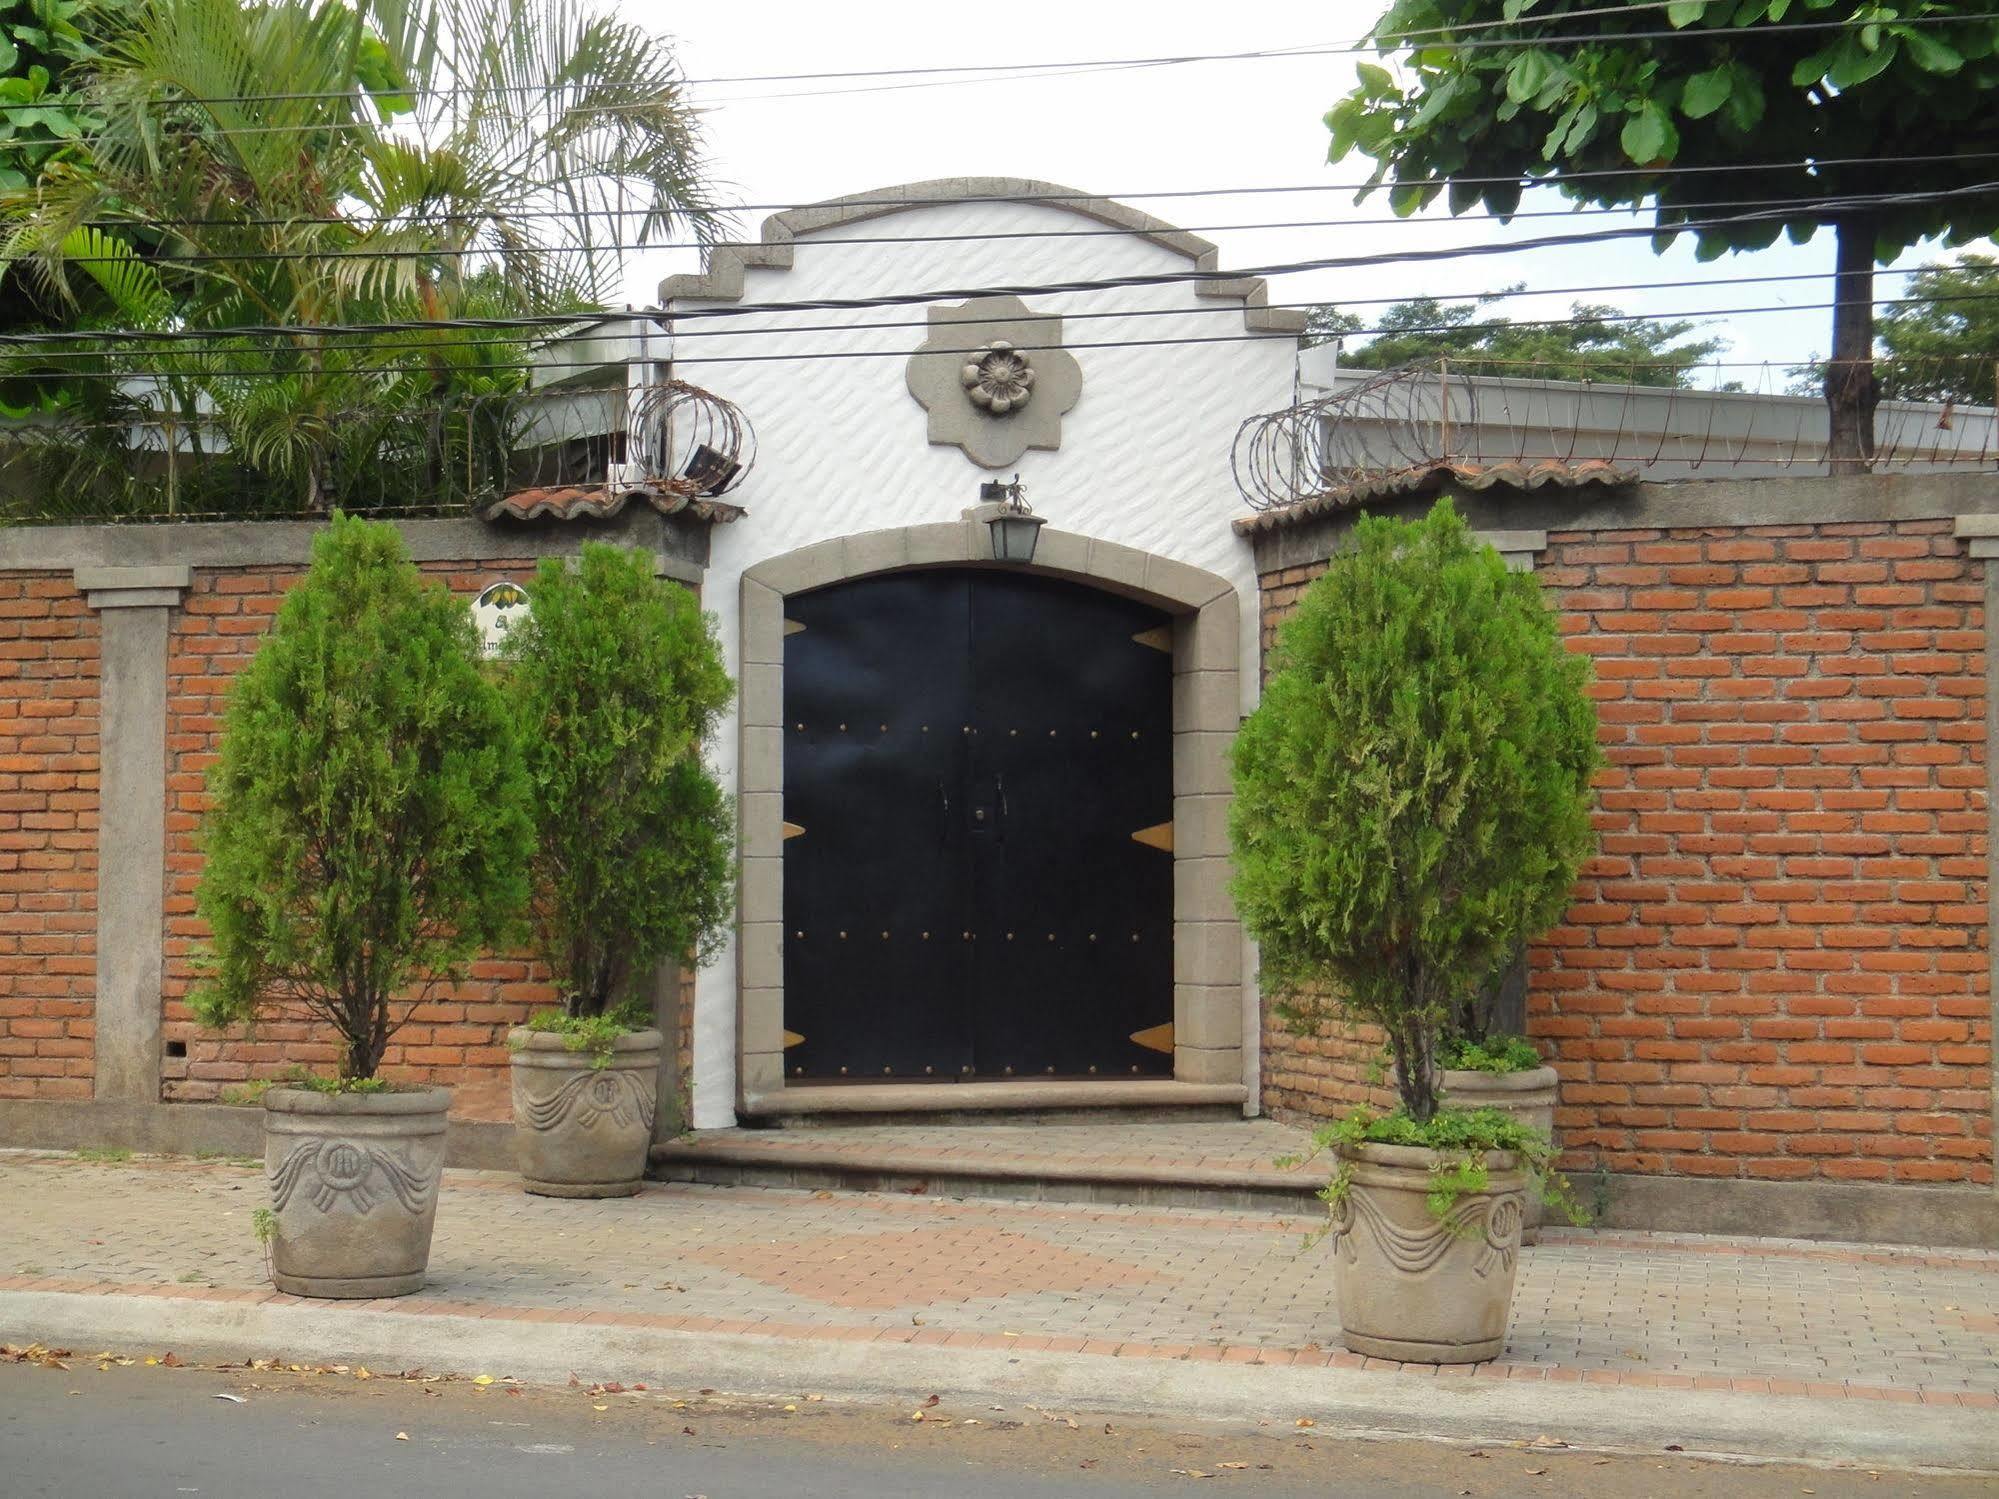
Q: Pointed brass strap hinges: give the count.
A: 6